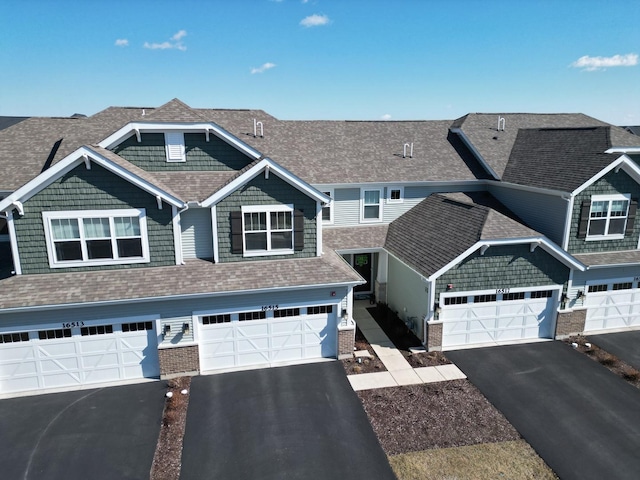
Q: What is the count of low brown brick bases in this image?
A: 4